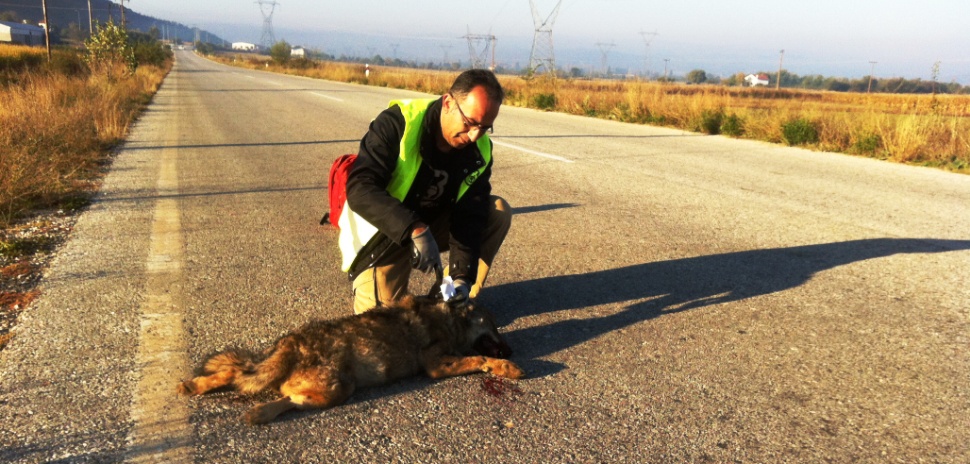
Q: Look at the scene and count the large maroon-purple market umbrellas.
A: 0